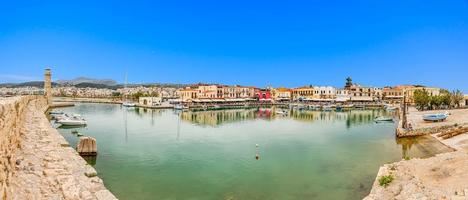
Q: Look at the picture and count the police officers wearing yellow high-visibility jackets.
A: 0